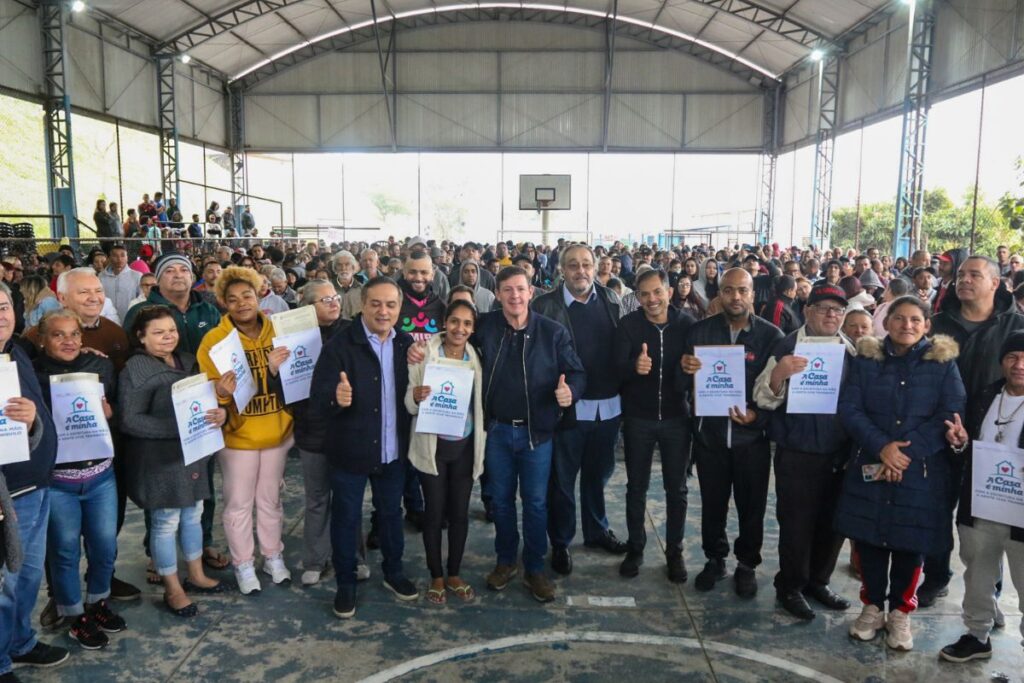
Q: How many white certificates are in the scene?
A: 9